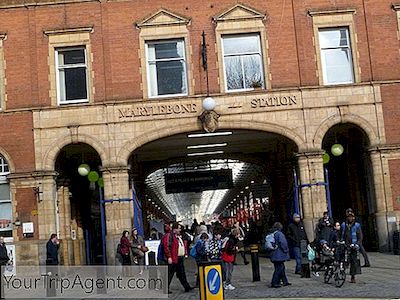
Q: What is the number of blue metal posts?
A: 4